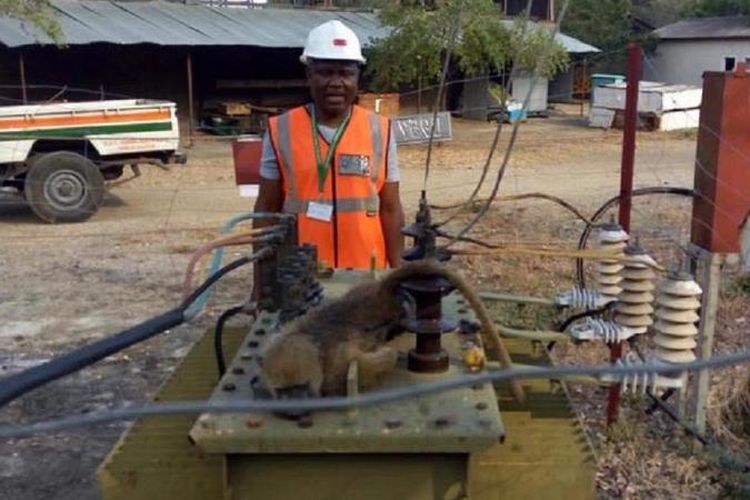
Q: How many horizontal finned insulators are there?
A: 3